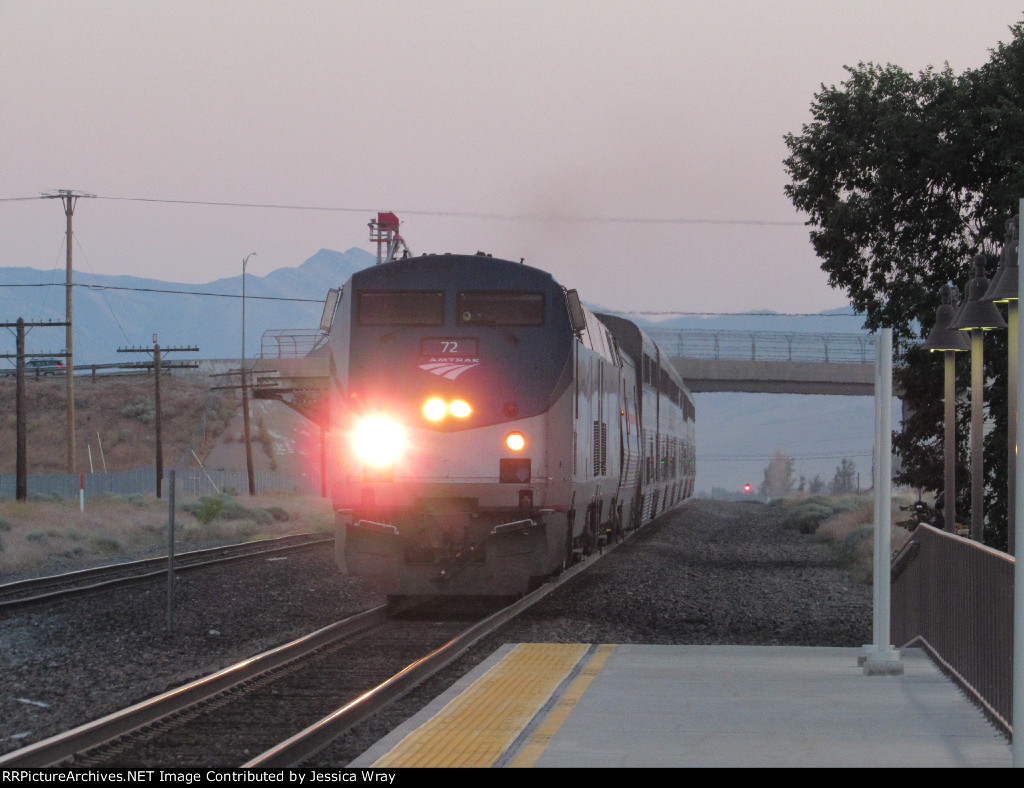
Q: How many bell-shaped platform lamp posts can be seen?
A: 3